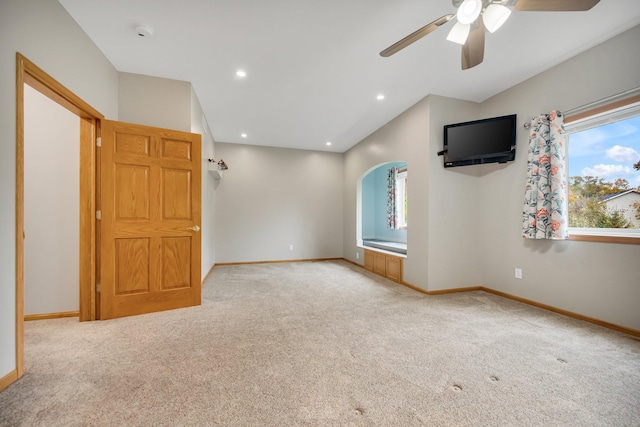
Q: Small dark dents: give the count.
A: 4